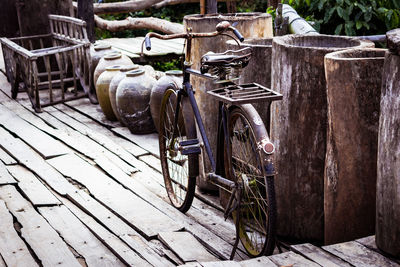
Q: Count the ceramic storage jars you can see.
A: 6